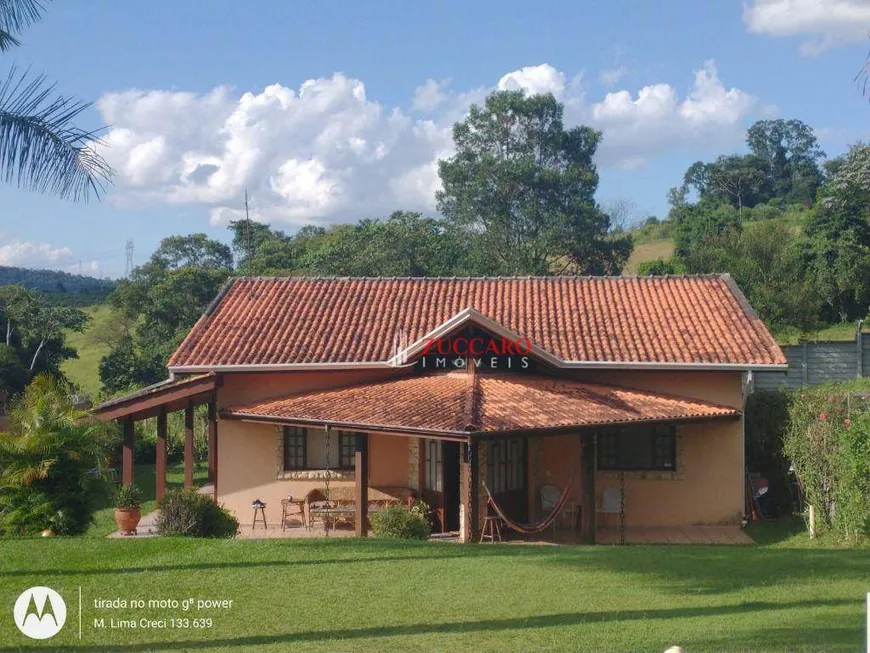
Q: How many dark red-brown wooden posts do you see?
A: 7